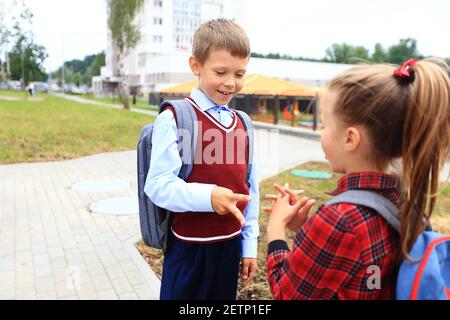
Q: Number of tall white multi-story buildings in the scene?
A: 1